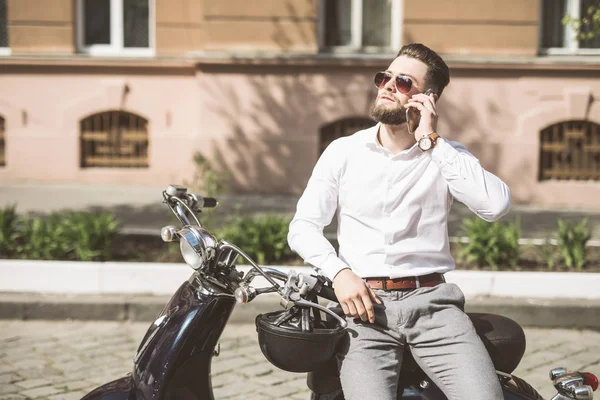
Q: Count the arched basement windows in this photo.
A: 4